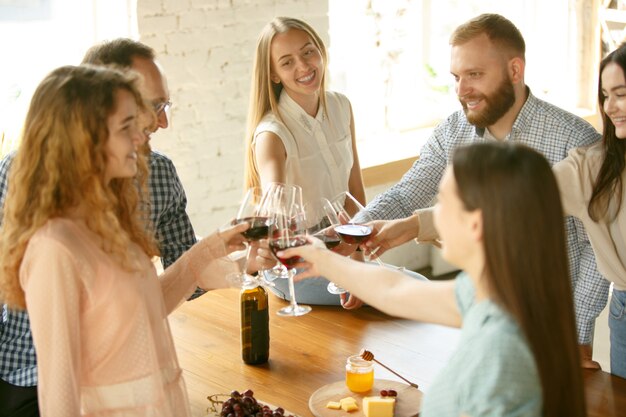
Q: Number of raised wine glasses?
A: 6